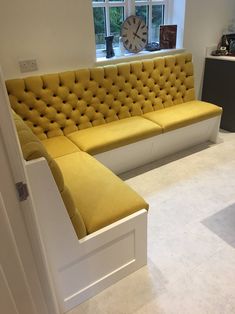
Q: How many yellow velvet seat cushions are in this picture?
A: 4